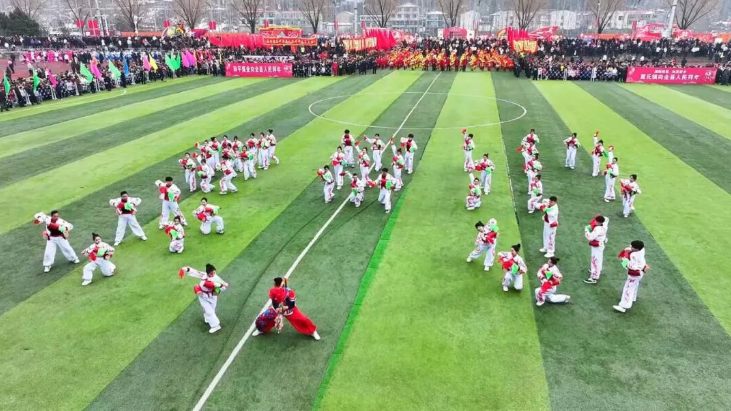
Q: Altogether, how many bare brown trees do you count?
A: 11